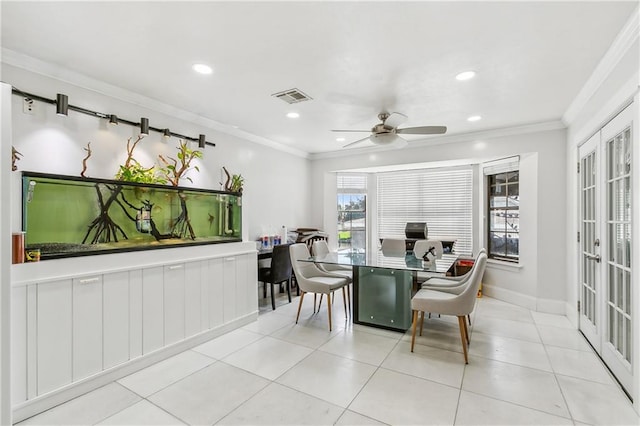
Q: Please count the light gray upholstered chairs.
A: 6